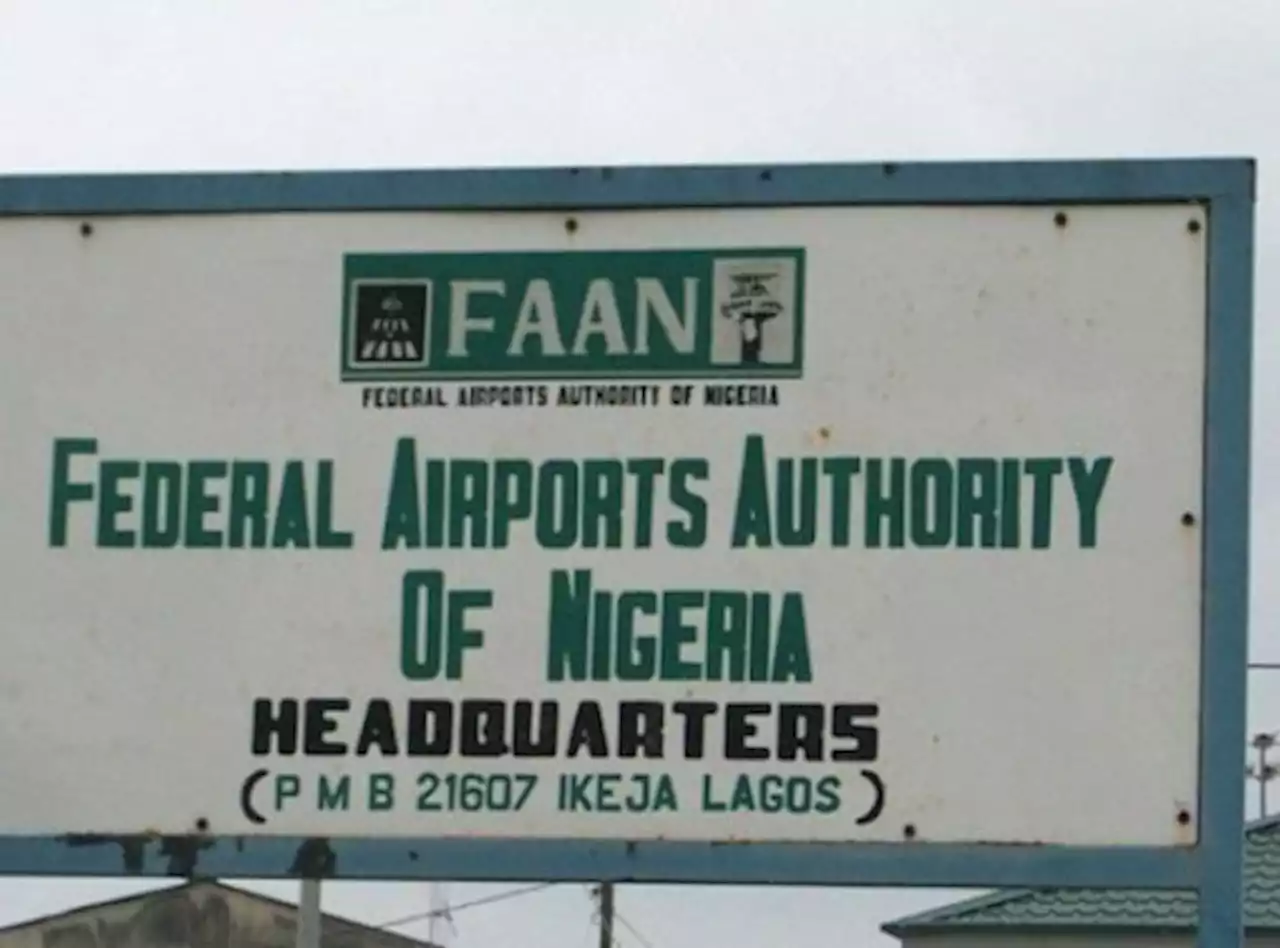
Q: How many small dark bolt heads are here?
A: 8